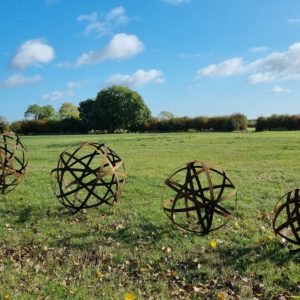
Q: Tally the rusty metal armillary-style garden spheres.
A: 4